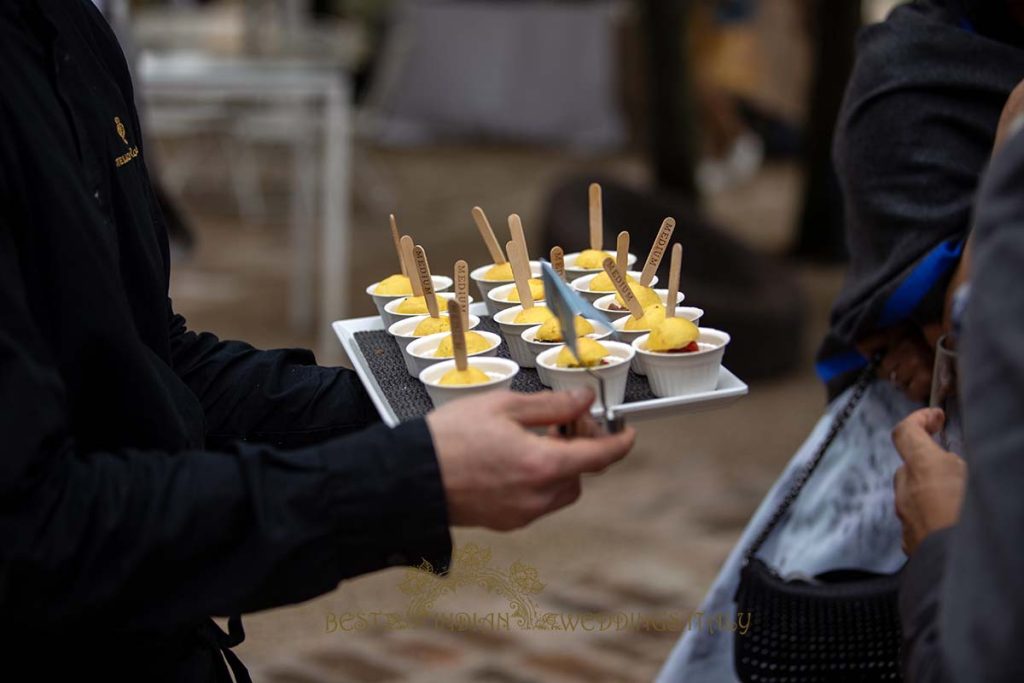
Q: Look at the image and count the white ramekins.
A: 15